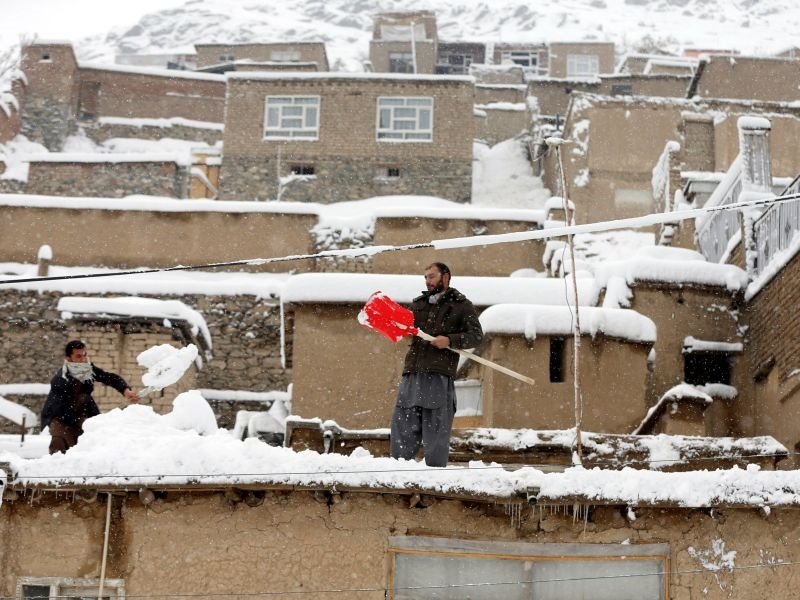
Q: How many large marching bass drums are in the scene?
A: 0